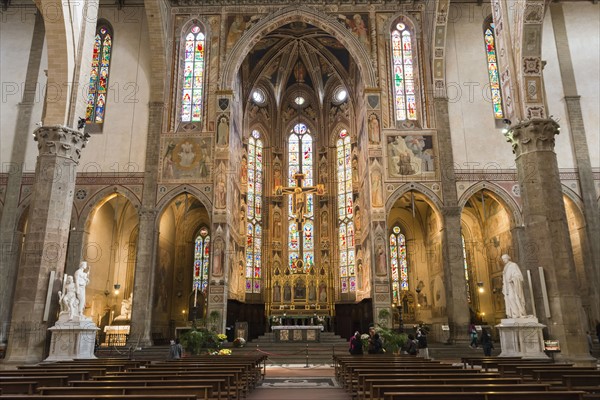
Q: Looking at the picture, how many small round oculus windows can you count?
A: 3